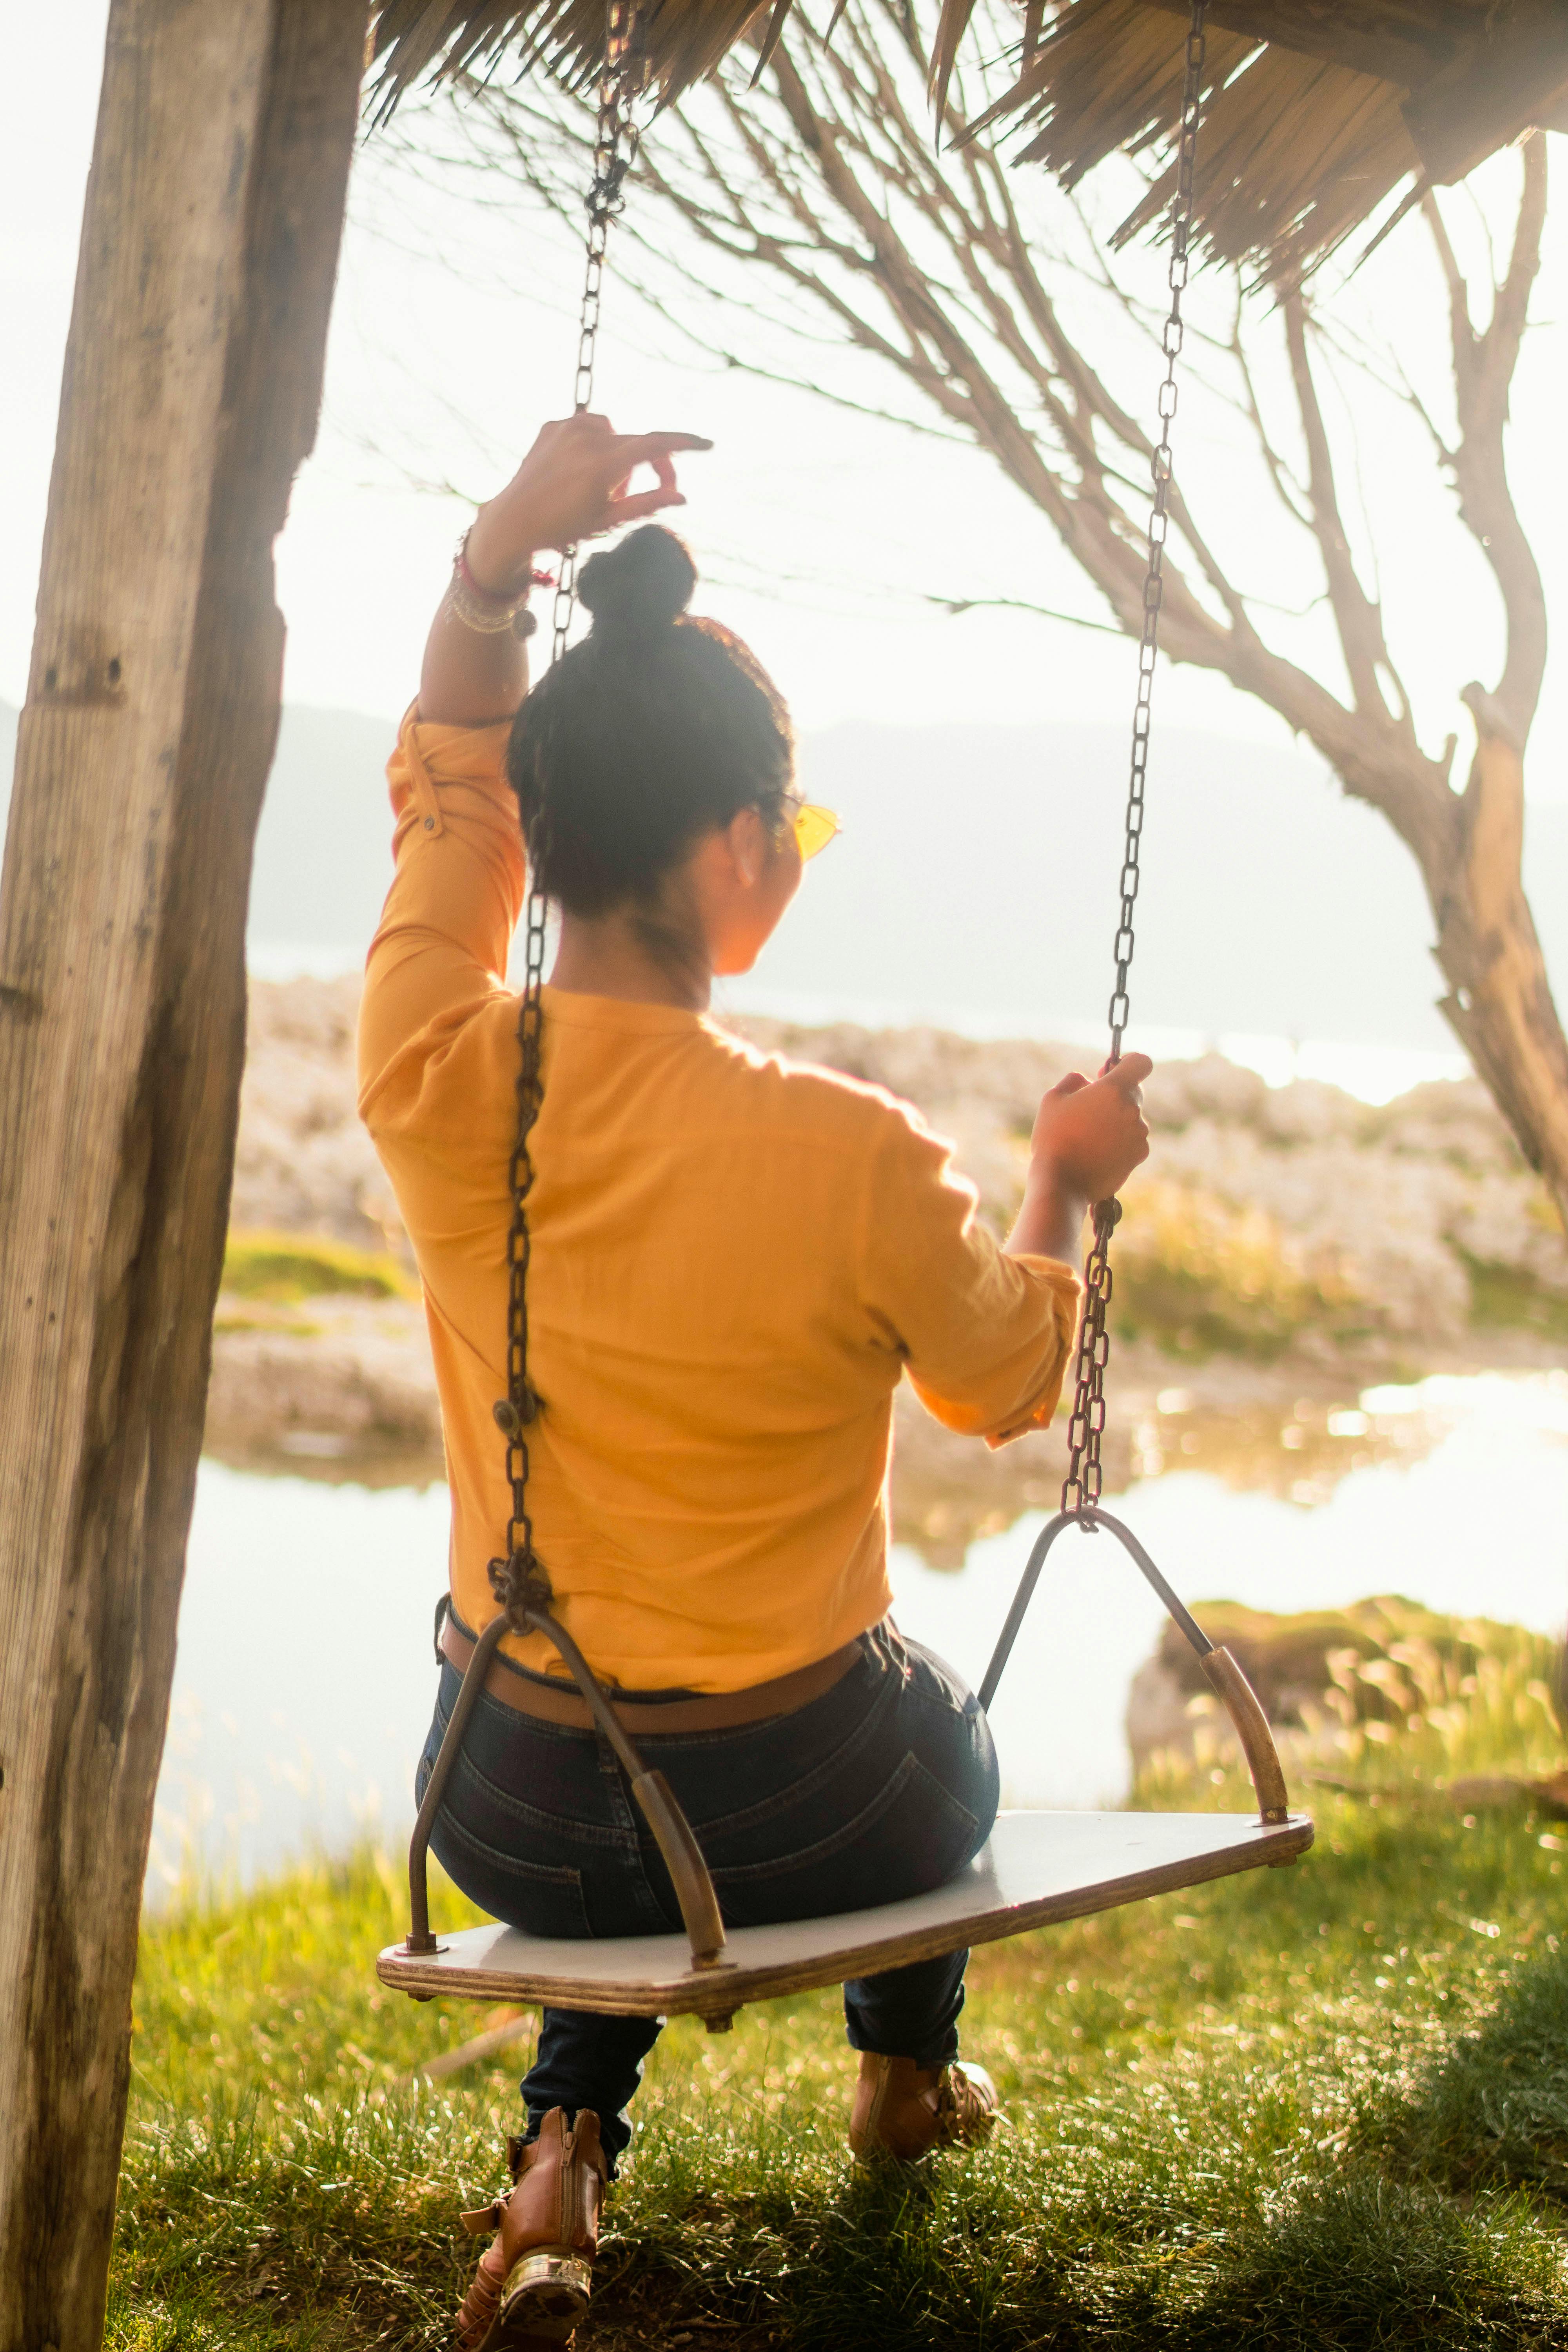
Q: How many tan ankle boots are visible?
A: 2